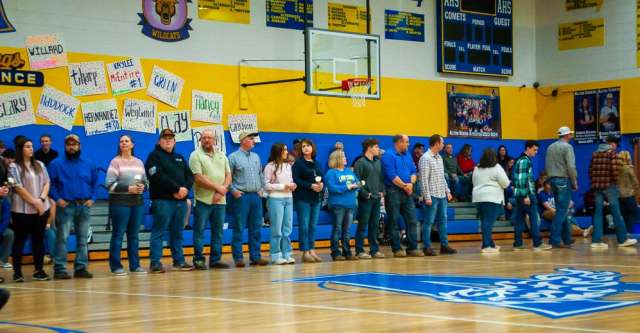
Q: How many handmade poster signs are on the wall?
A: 12